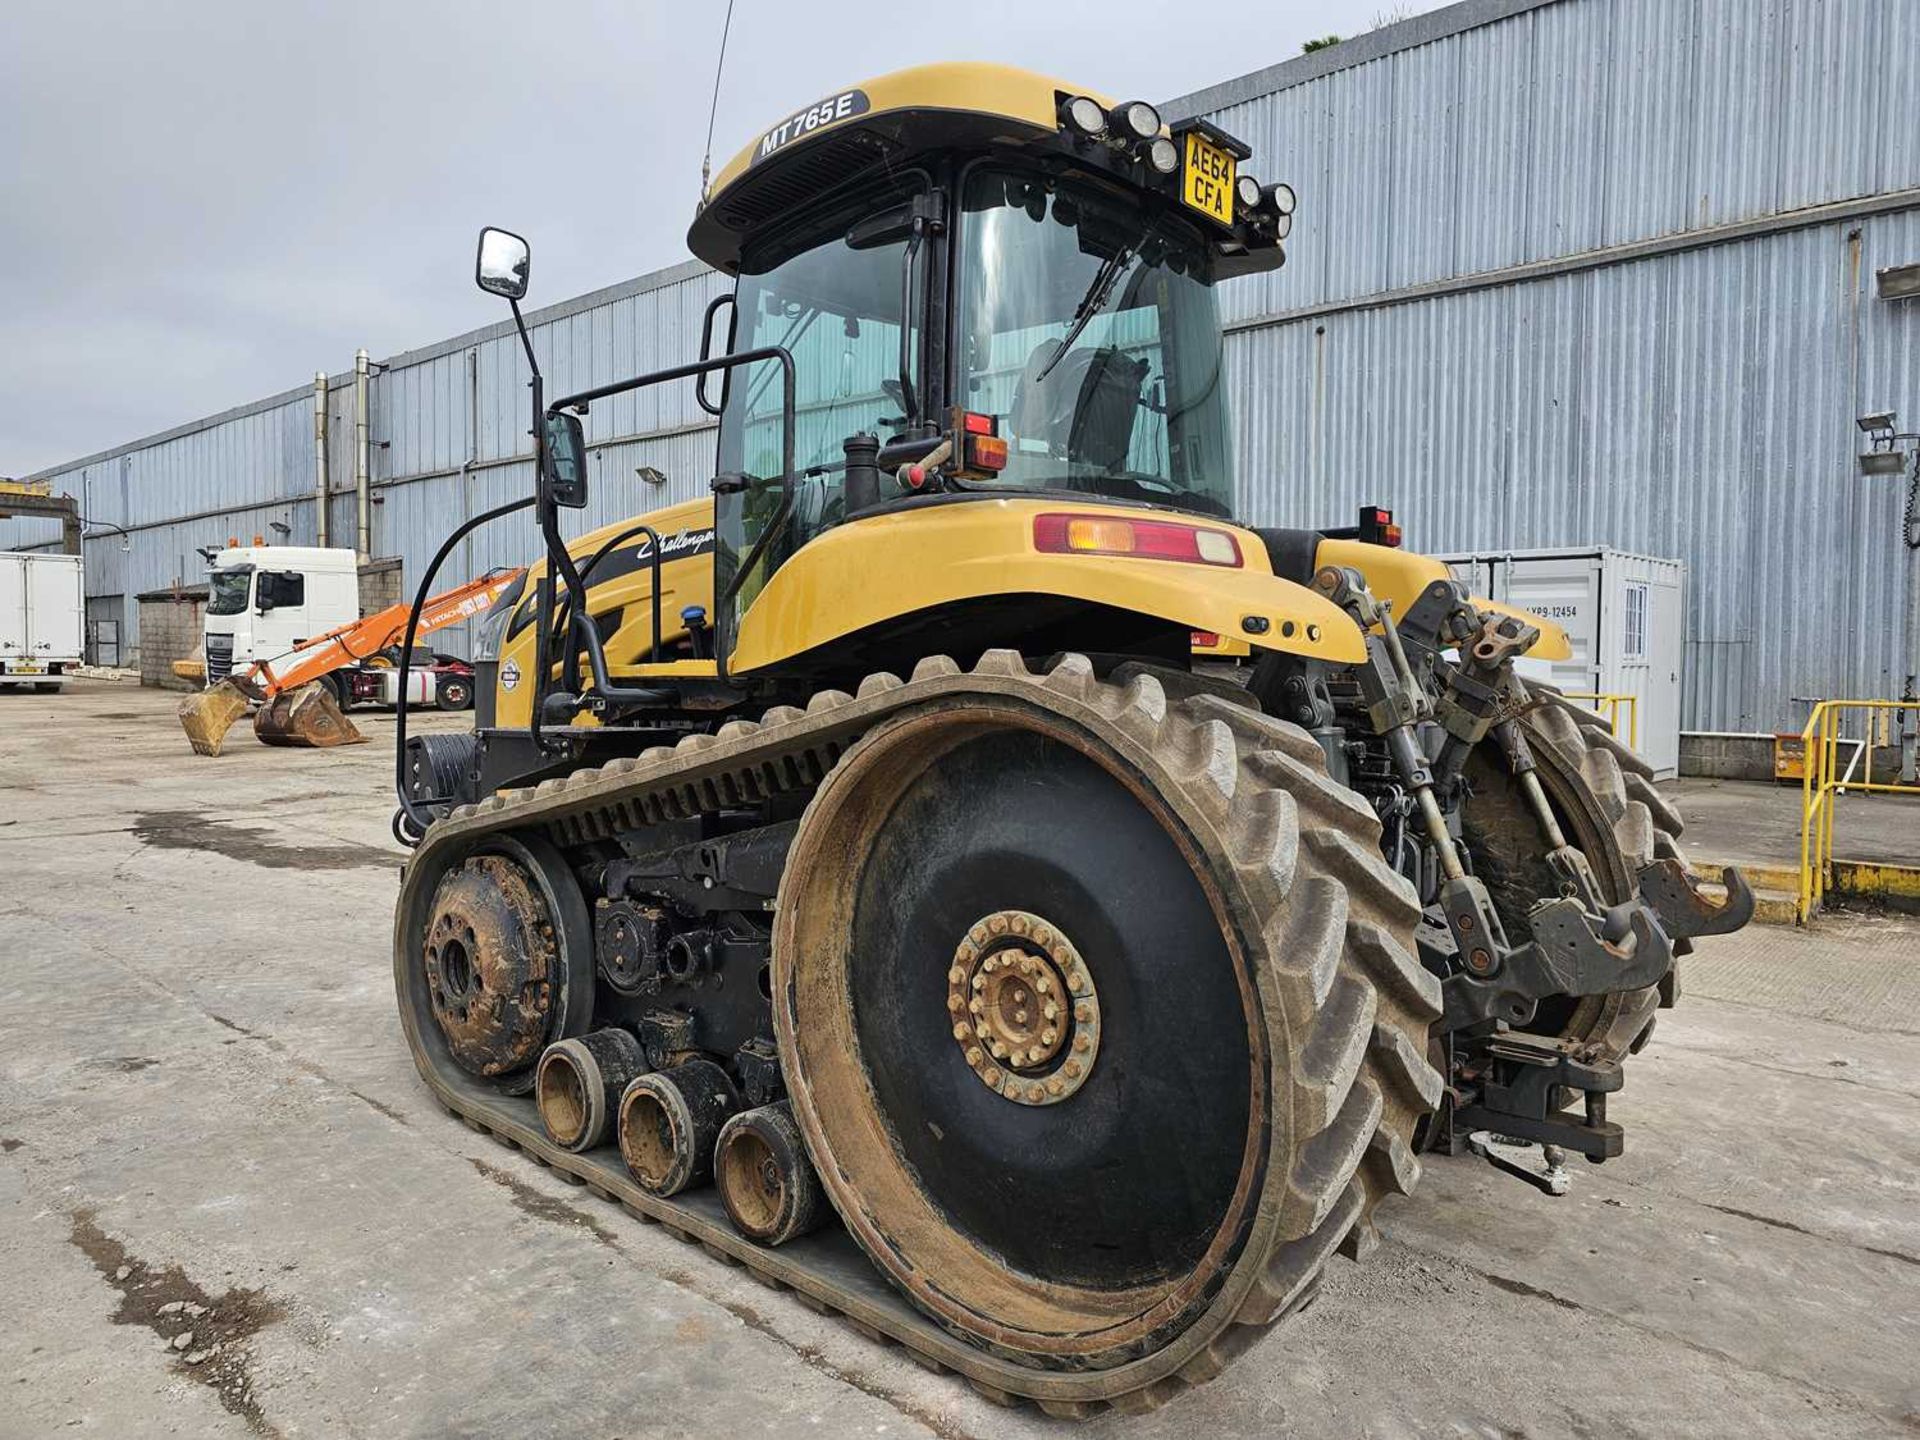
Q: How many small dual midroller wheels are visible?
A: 3